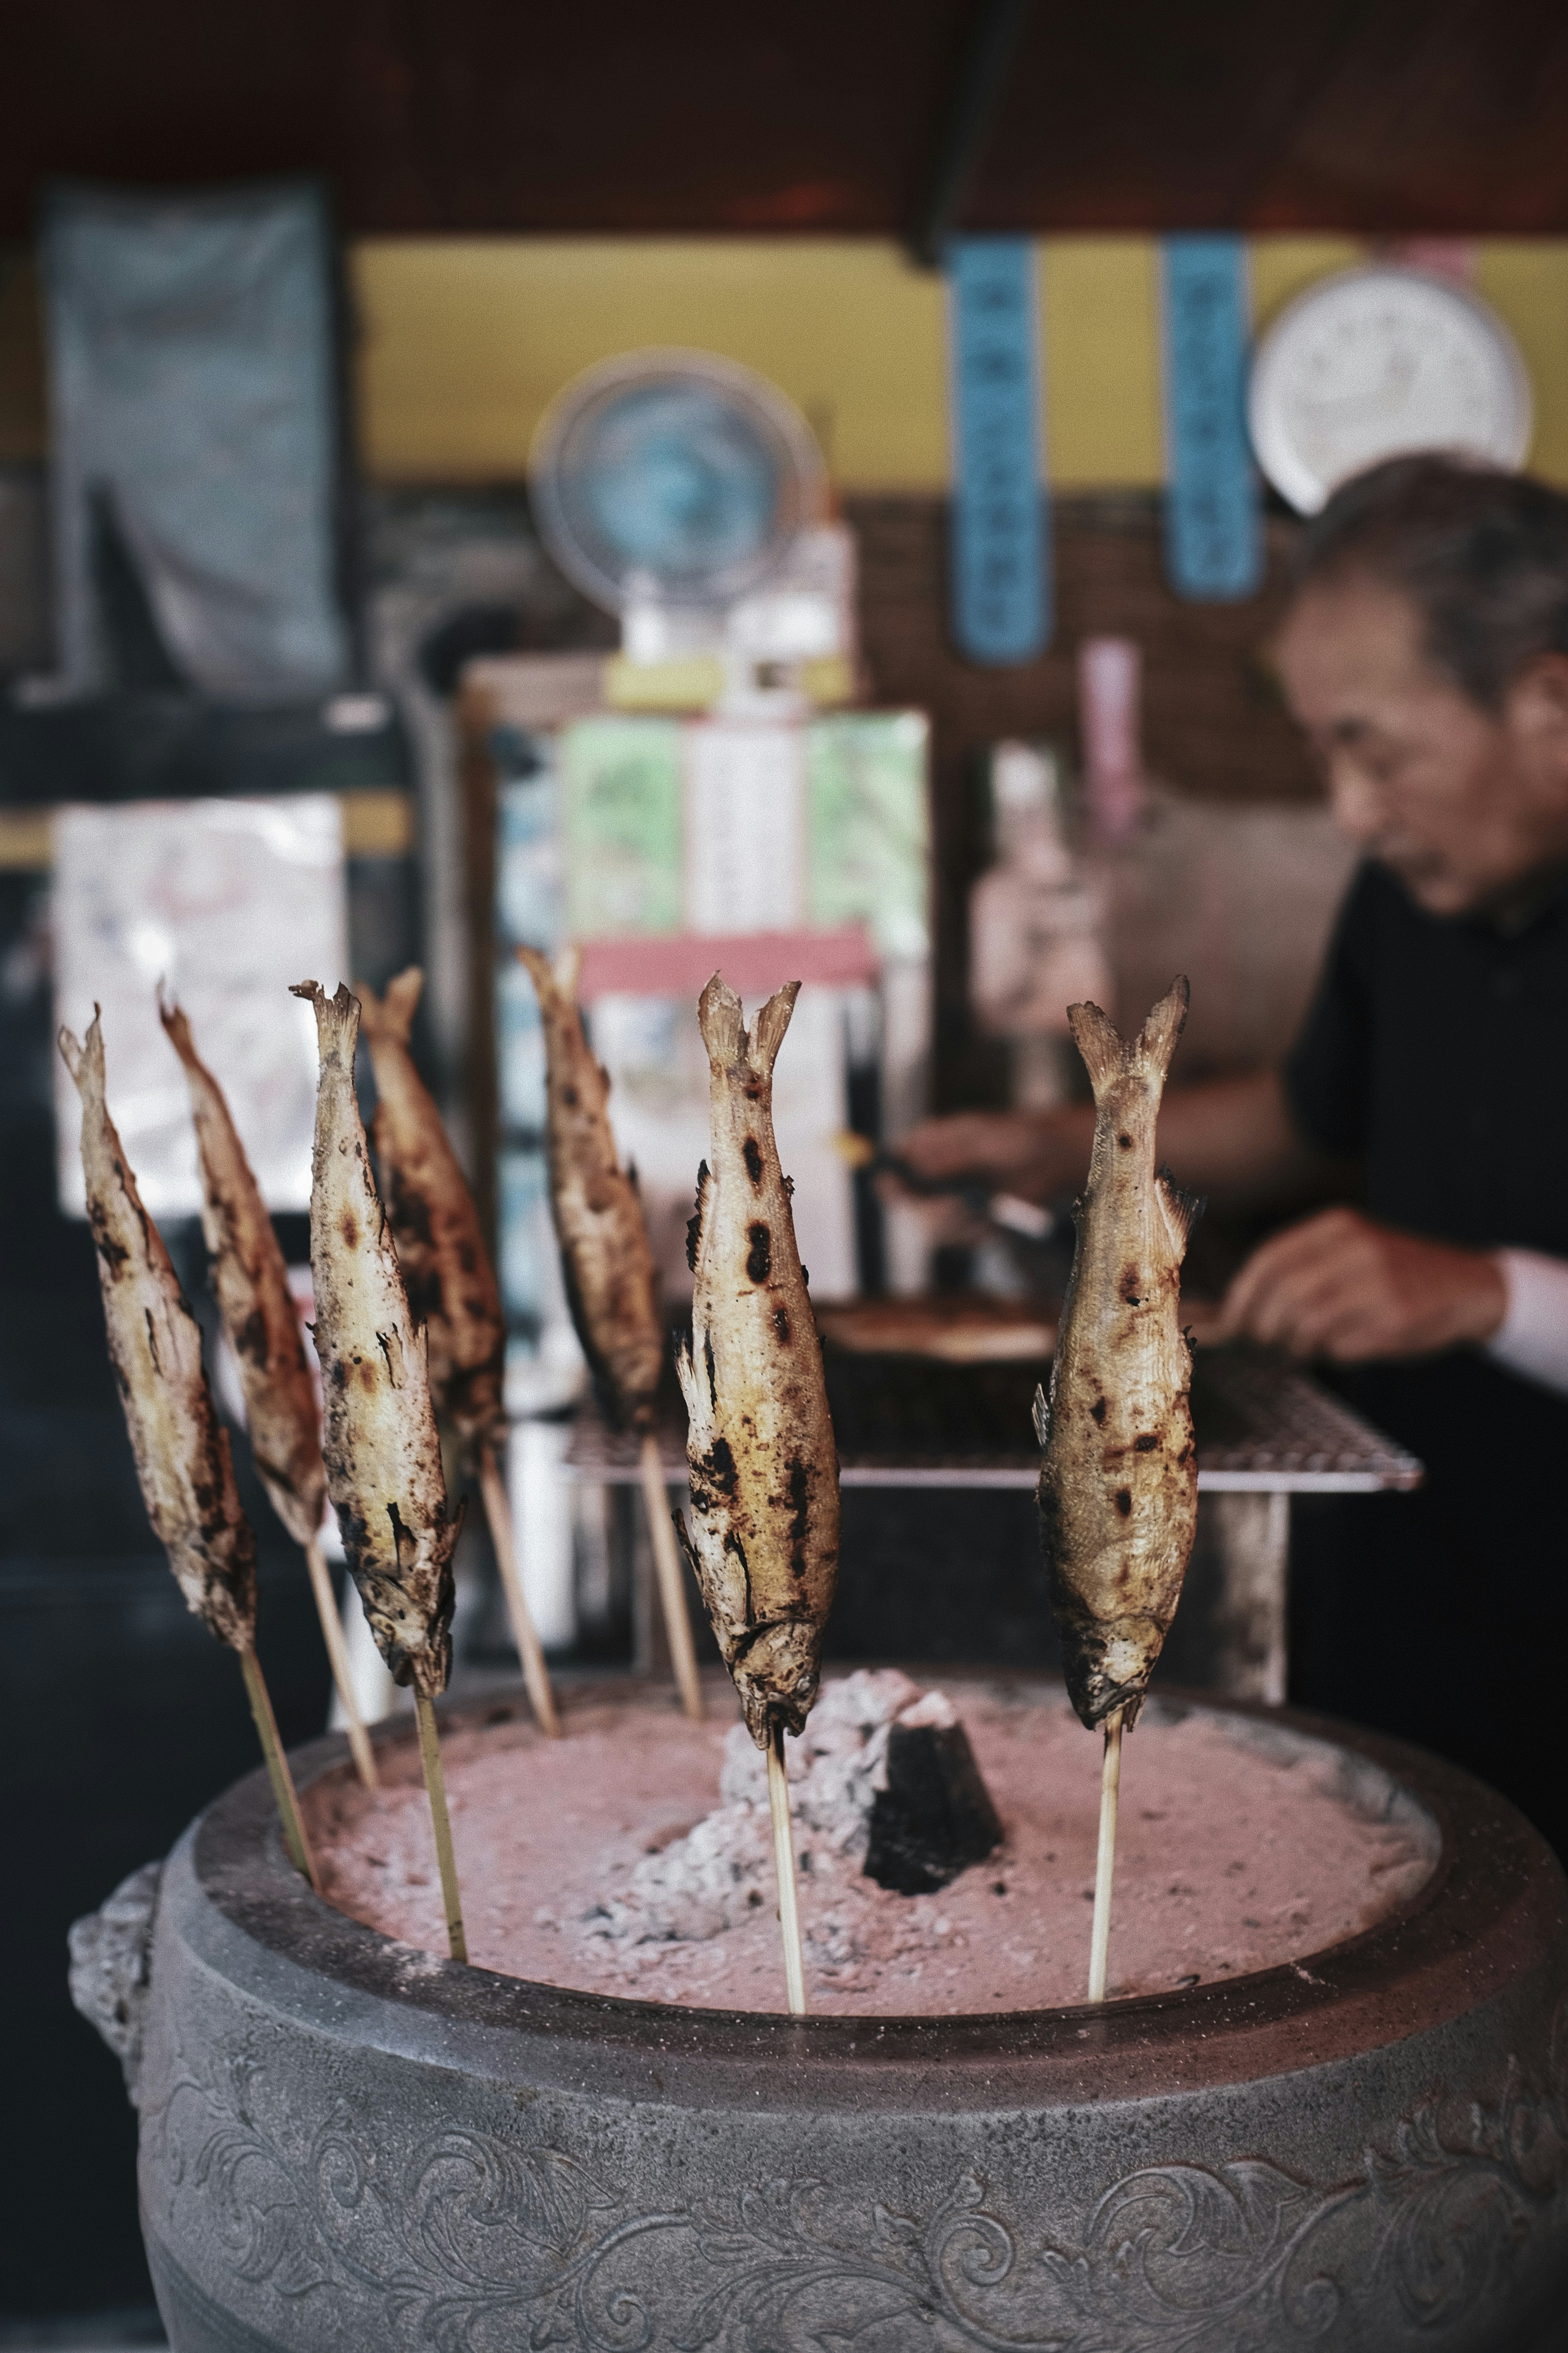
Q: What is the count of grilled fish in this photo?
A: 7